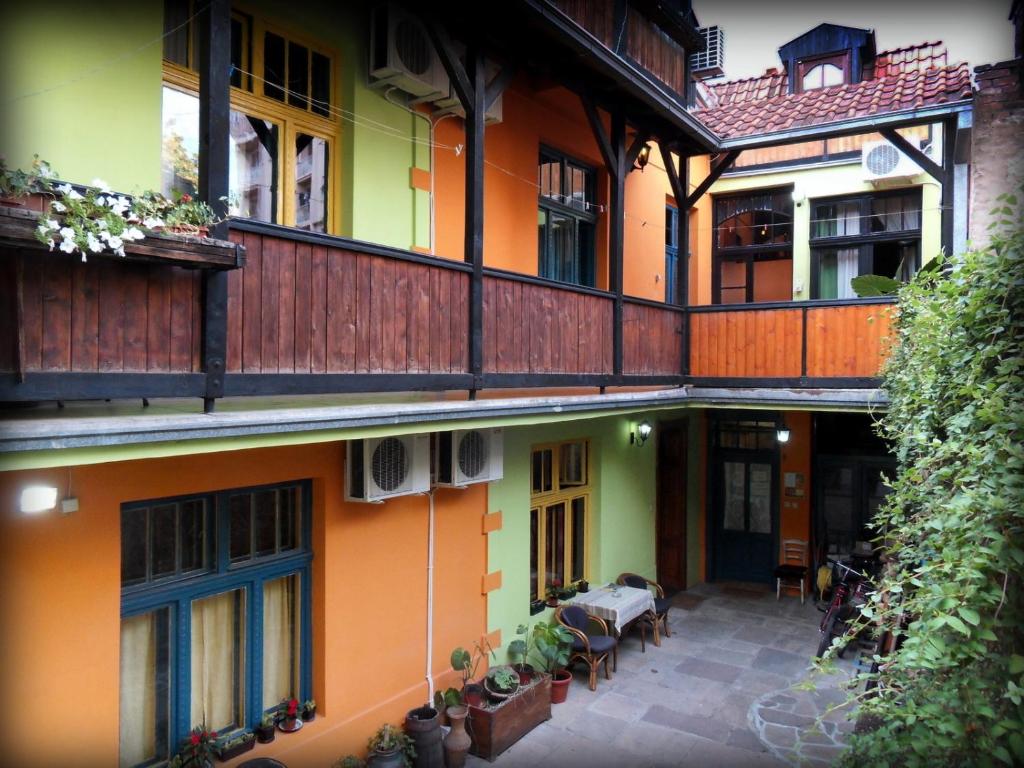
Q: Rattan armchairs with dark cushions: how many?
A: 2